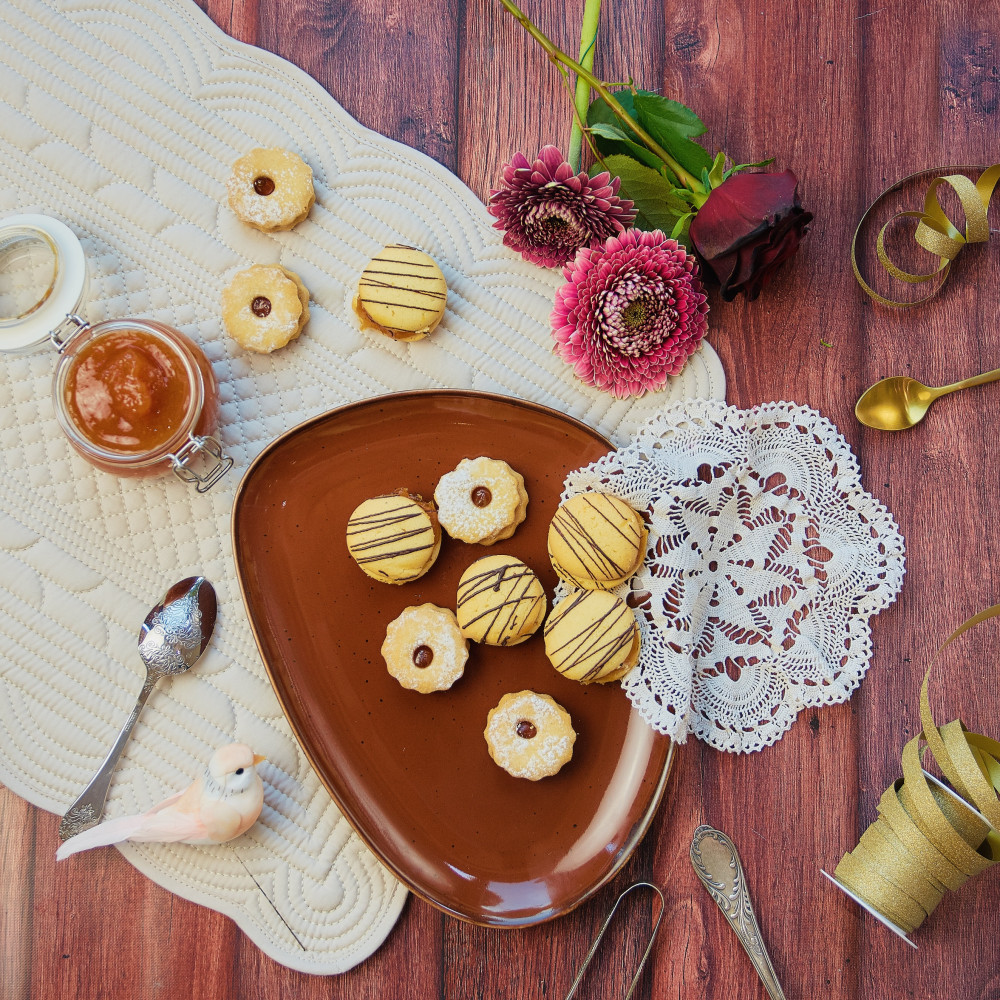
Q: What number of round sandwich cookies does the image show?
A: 5